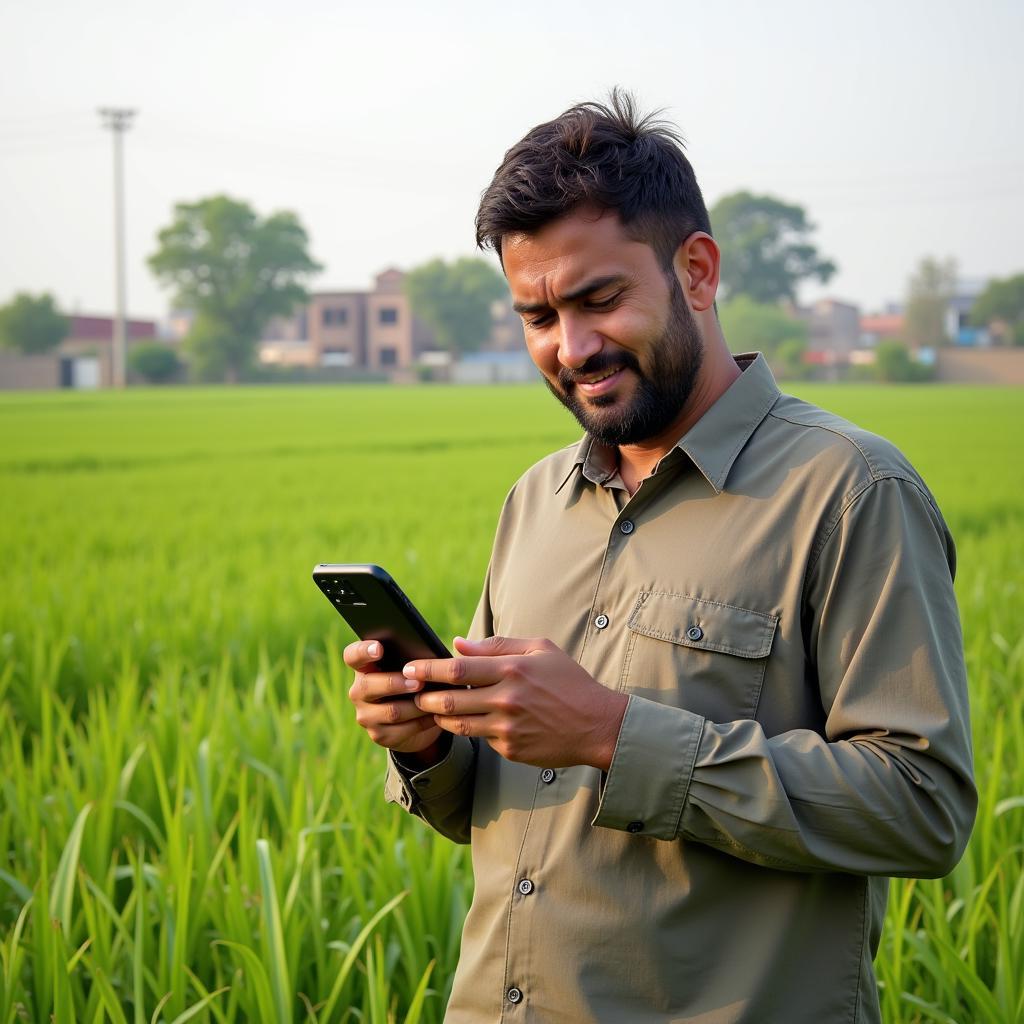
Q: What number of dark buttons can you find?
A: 7